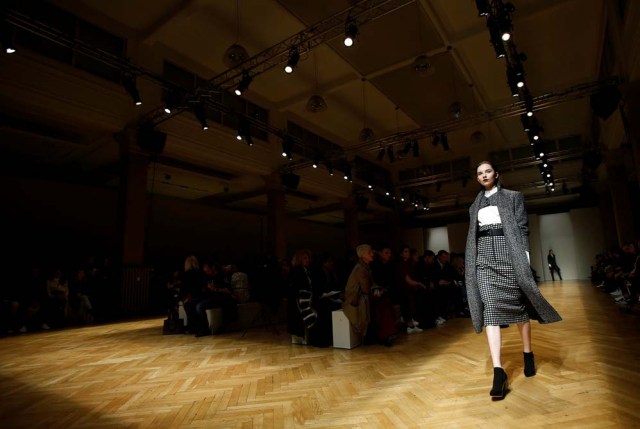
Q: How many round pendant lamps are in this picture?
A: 6